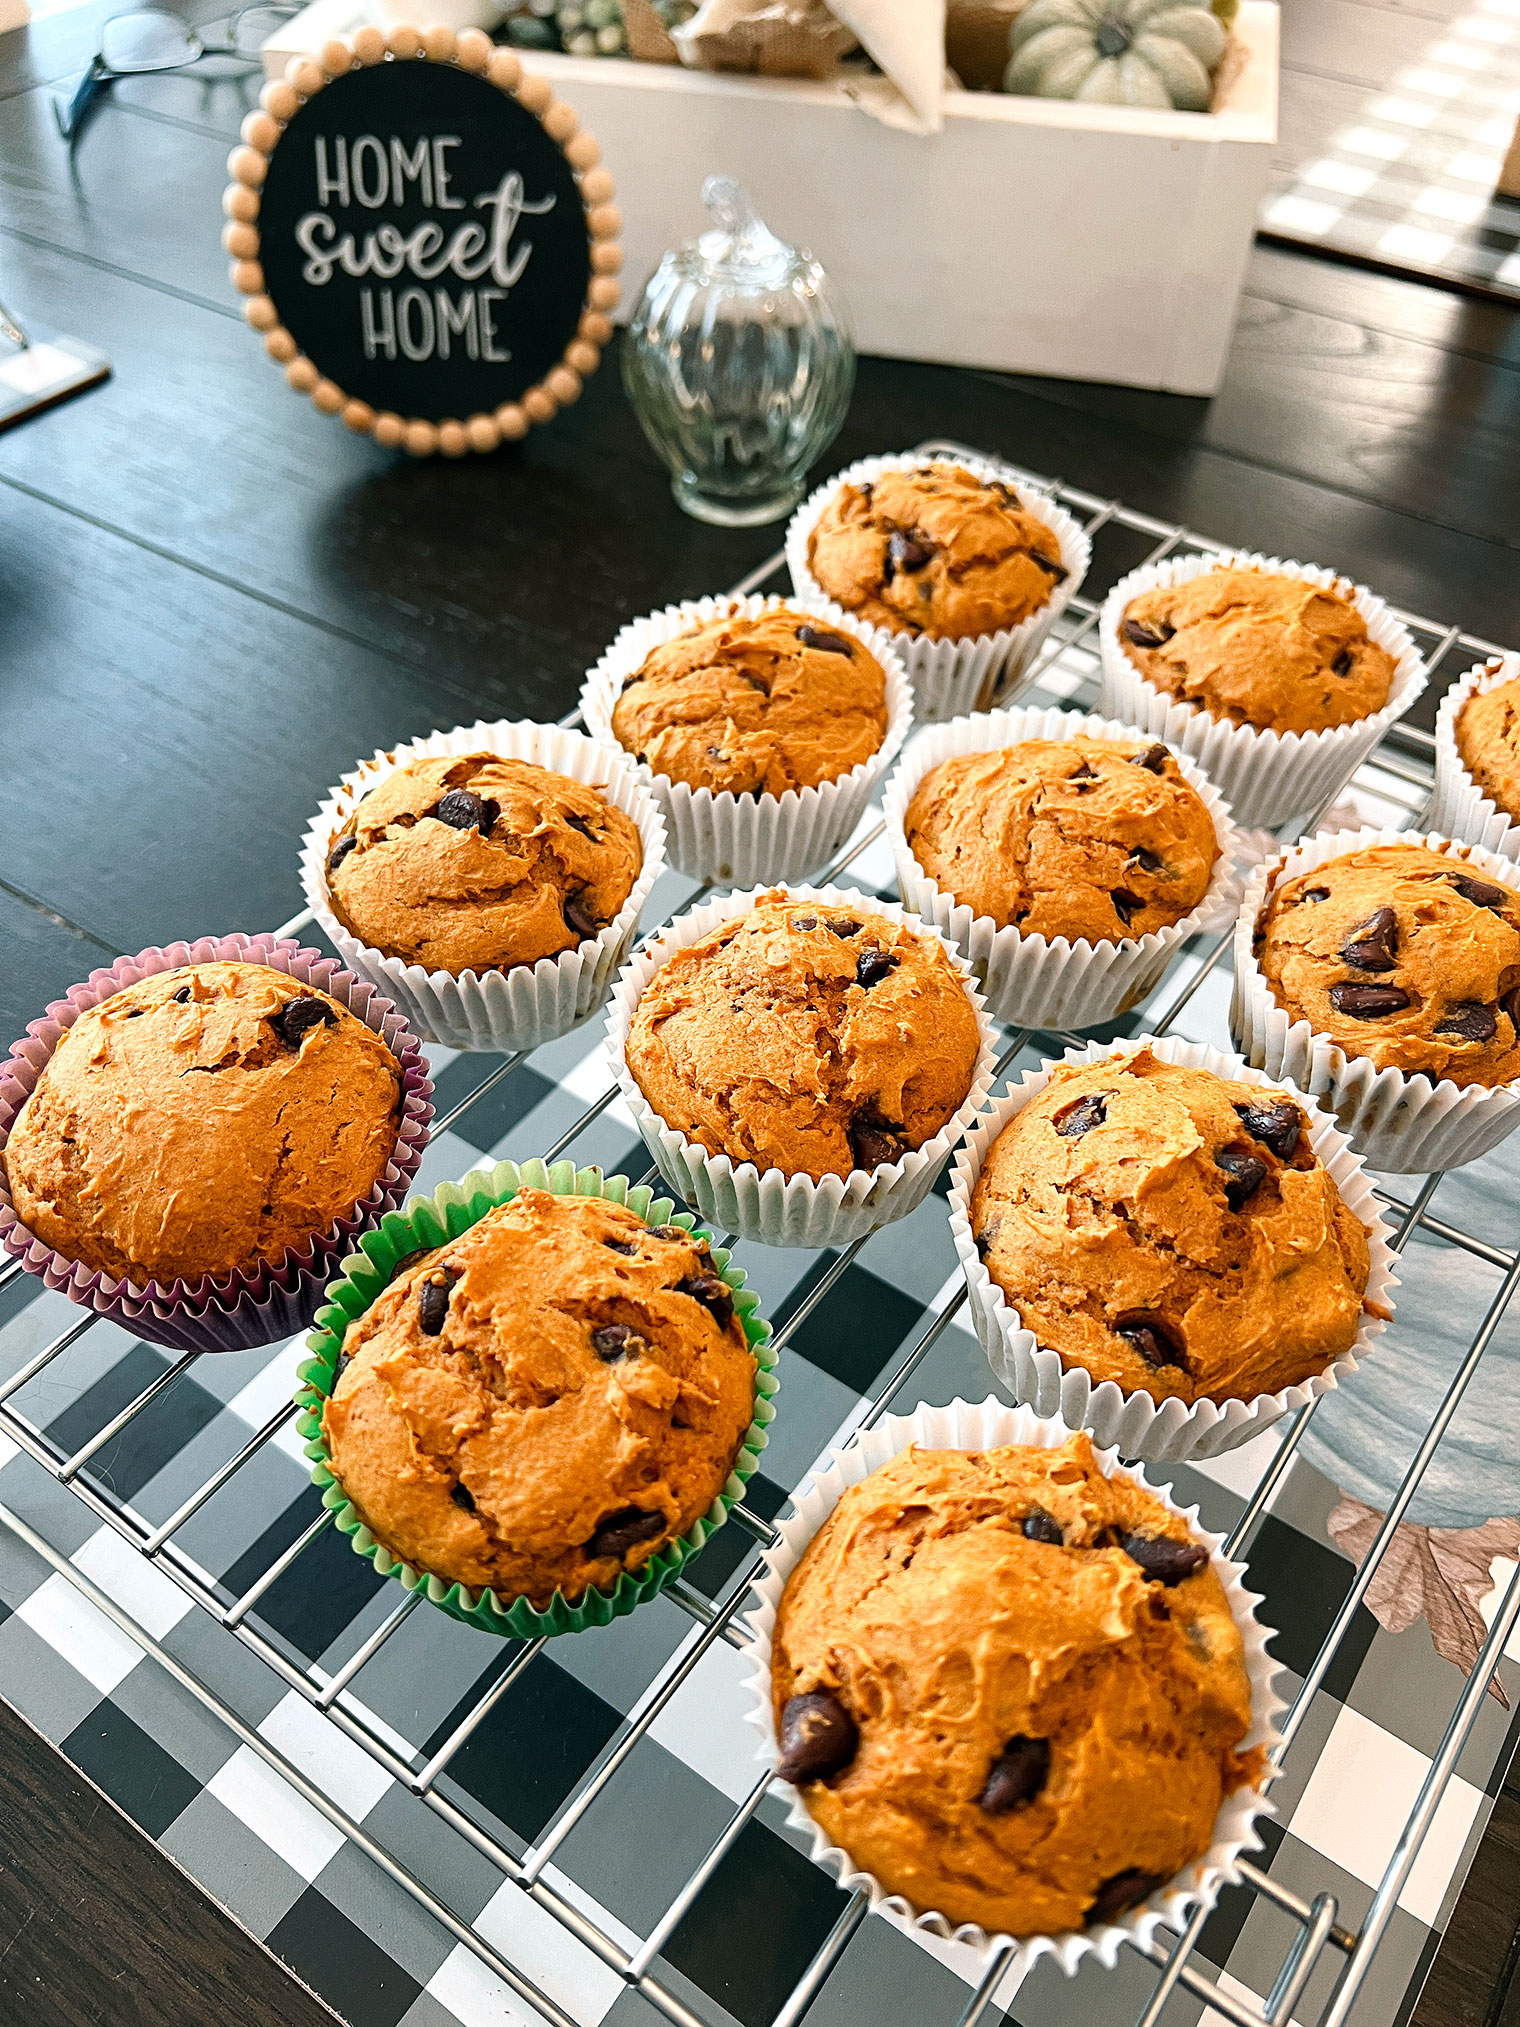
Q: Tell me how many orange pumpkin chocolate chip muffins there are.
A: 12